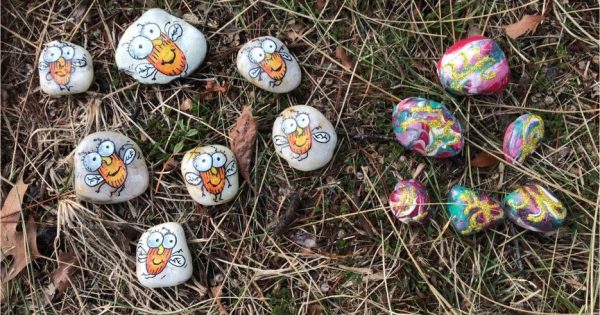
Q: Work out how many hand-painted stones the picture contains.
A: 13